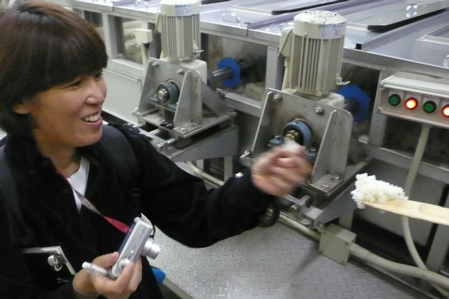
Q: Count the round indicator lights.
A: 4